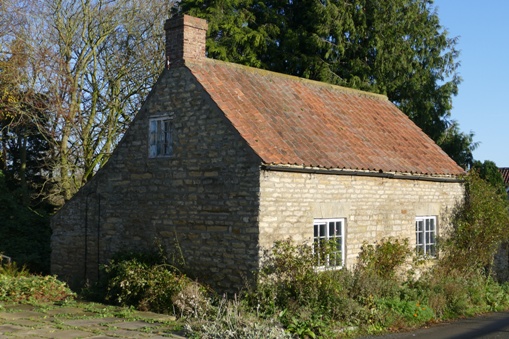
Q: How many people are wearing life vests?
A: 0